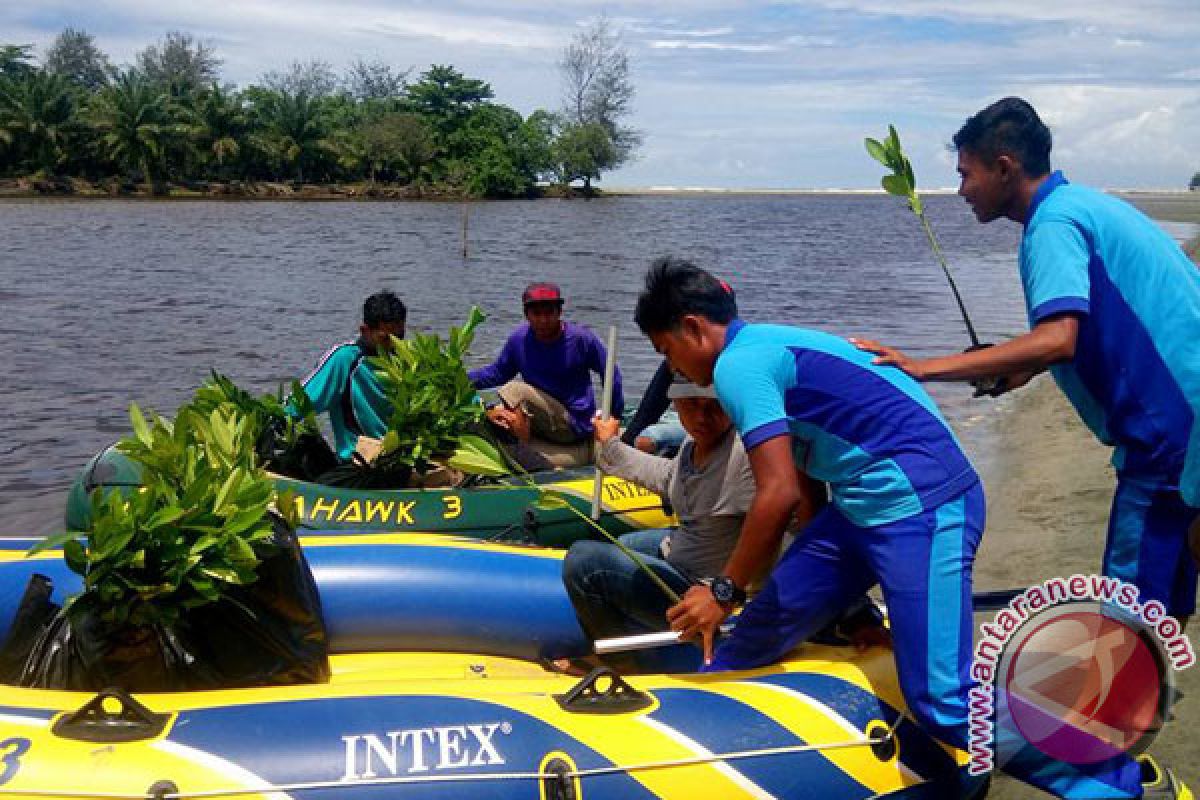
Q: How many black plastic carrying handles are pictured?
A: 2